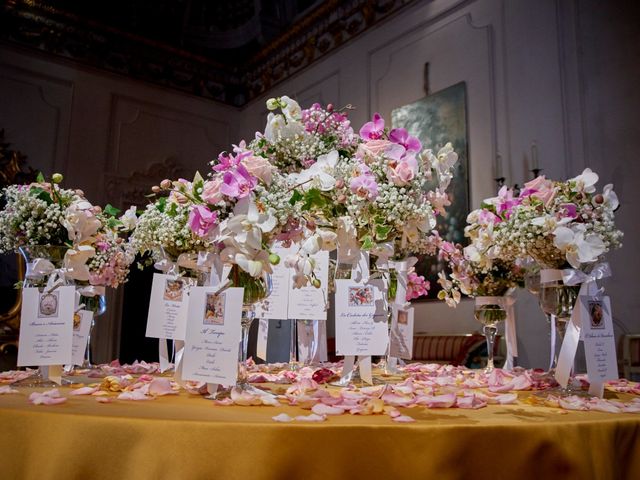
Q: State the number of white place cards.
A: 9